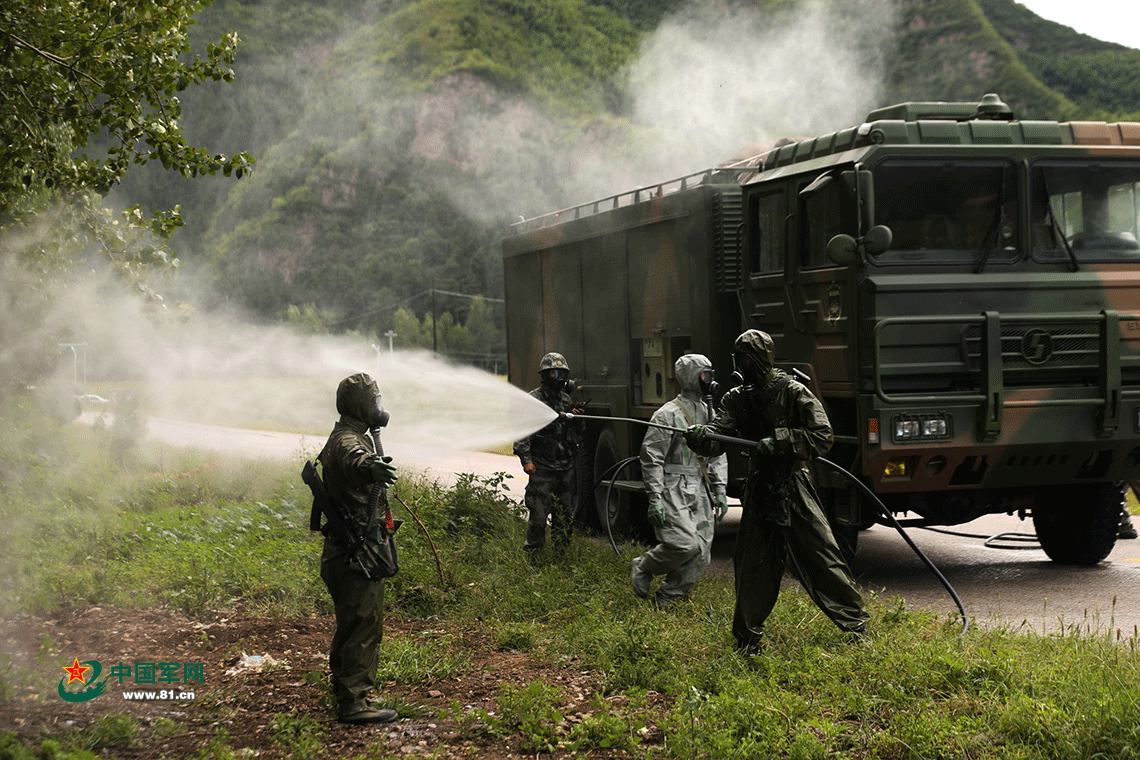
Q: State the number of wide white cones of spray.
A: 1